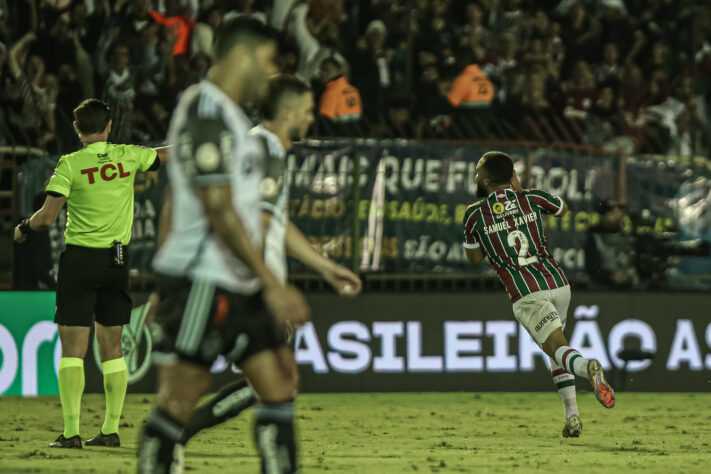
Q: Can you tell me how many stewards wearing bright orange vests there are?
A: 2